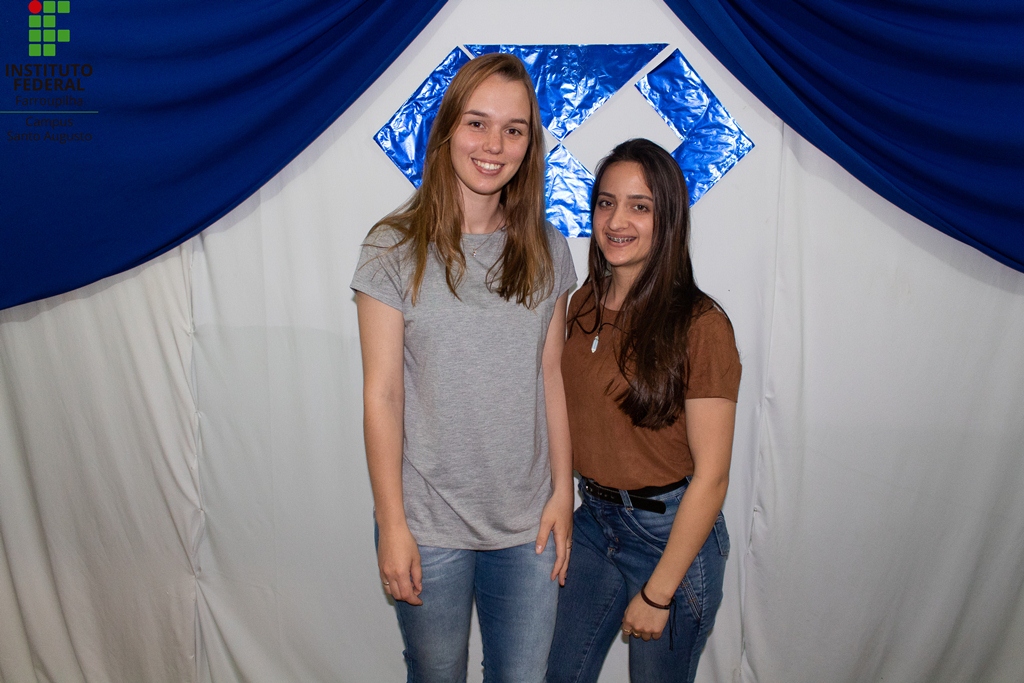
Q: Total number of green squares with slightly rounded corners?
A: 9